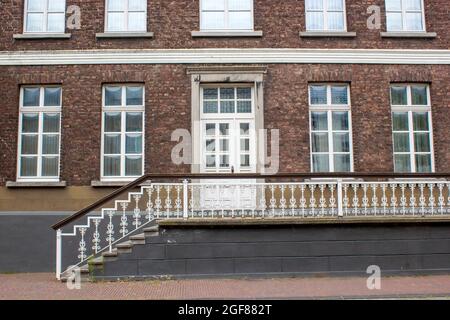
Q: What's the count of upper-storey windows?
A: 5